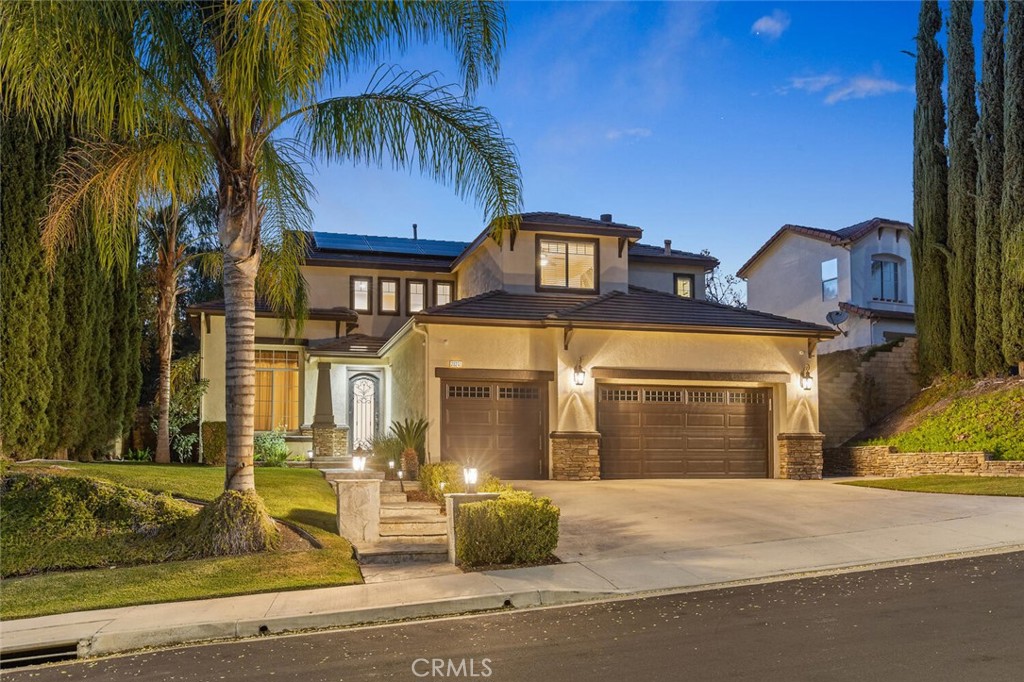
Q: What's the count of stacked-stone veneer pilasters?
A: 3